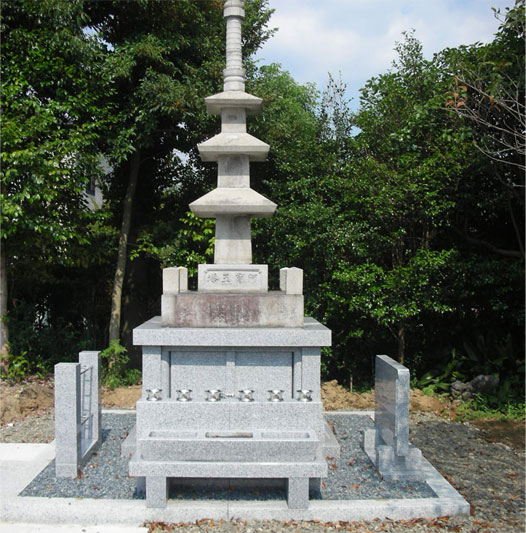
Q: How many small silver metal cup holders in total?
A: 6